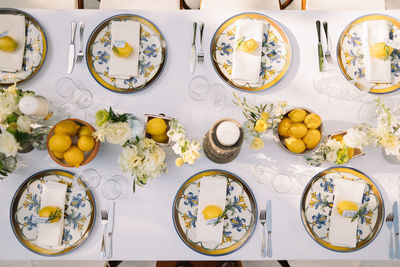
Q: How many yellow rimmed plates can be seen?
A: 7